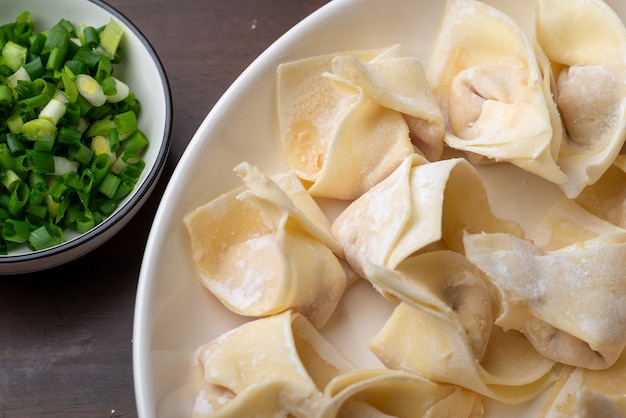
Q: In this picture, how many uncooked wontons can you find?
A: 11